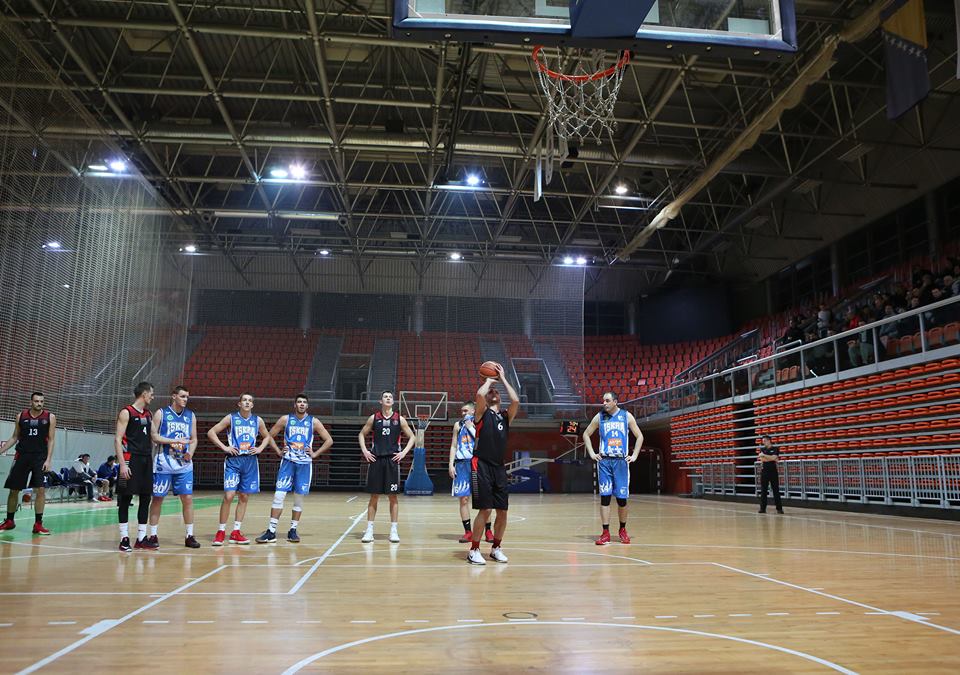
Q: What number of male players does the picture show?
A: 9